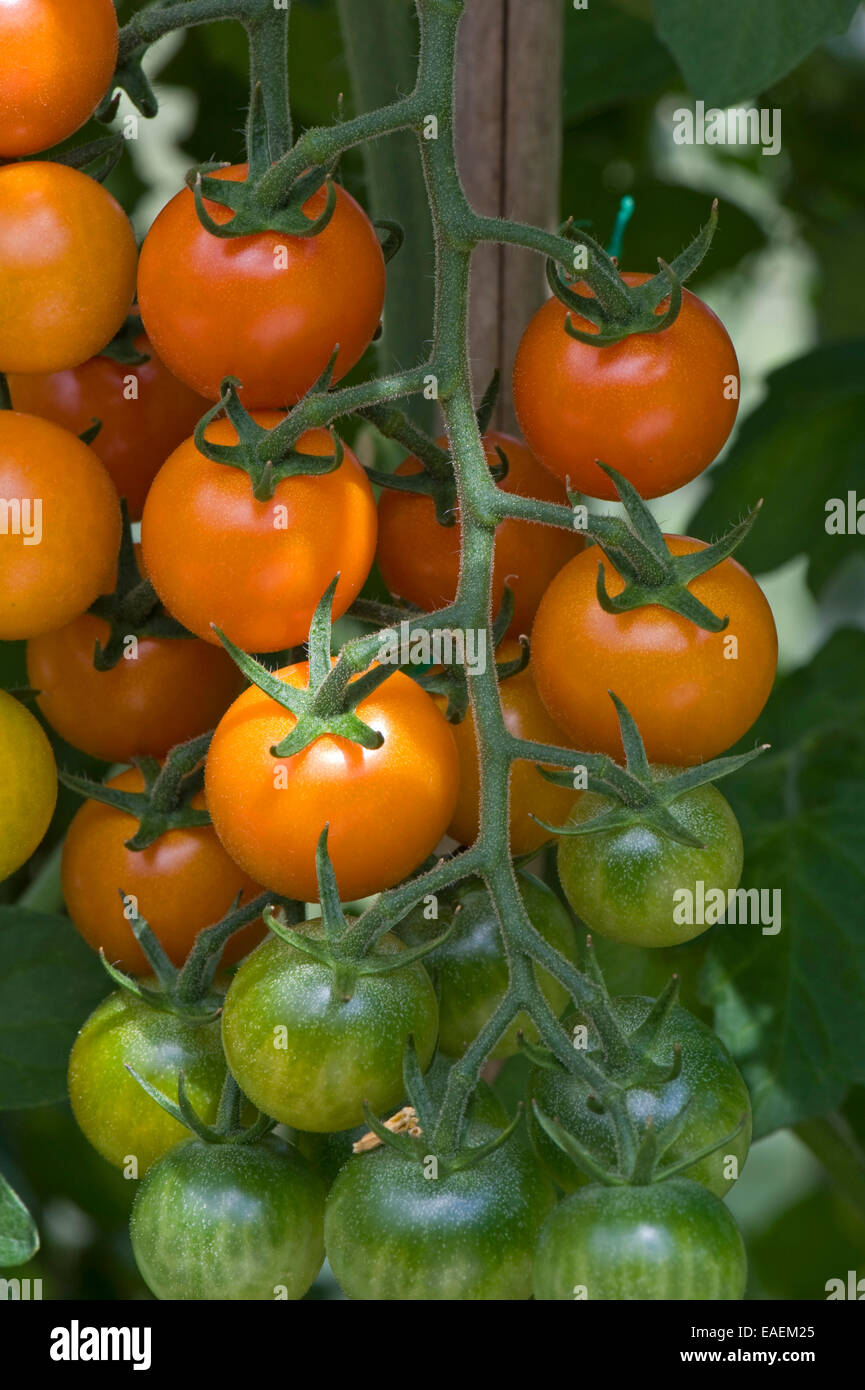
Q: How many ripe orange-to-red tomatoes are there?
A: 13